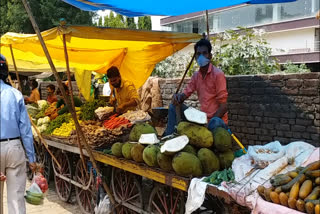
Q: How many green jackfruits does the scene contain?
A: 12